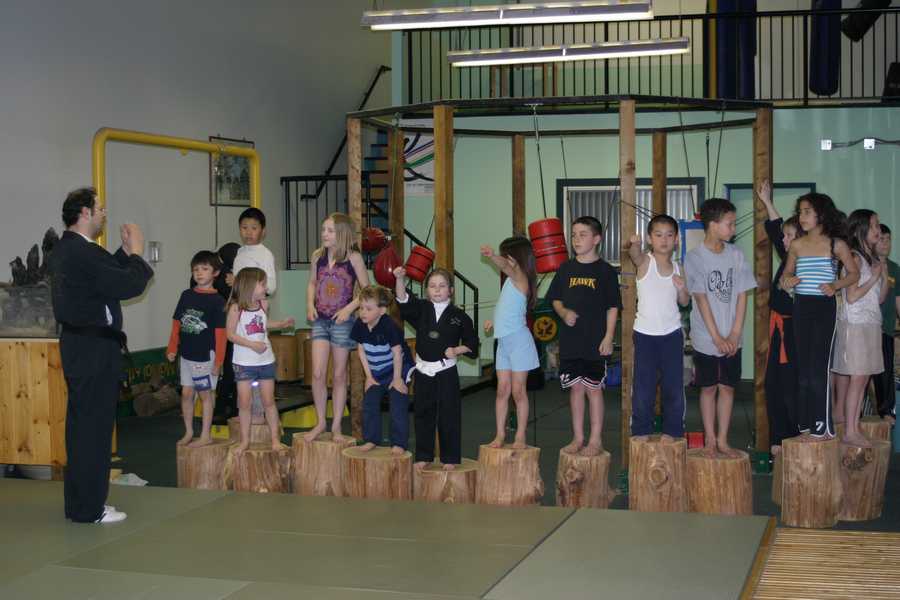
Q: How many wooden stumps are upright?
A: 14